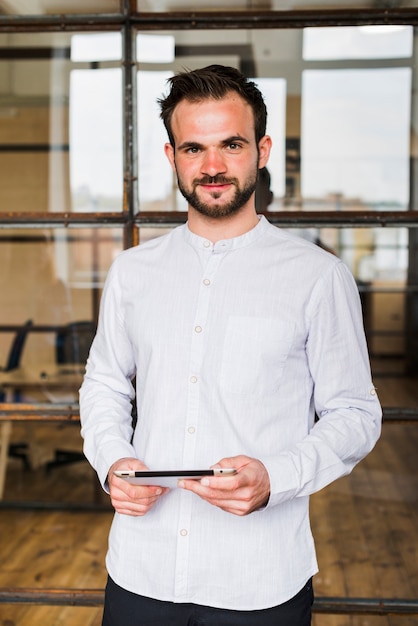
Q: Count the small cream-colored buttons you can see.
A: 7